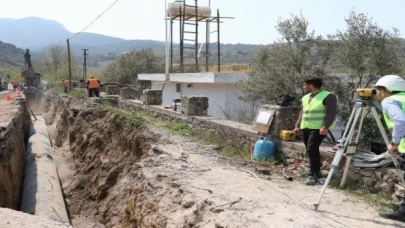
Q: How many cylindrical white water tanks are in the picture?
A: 1